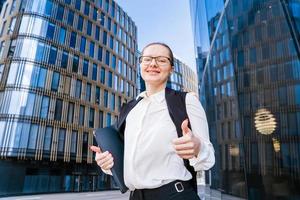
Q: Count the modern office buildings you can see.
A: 3